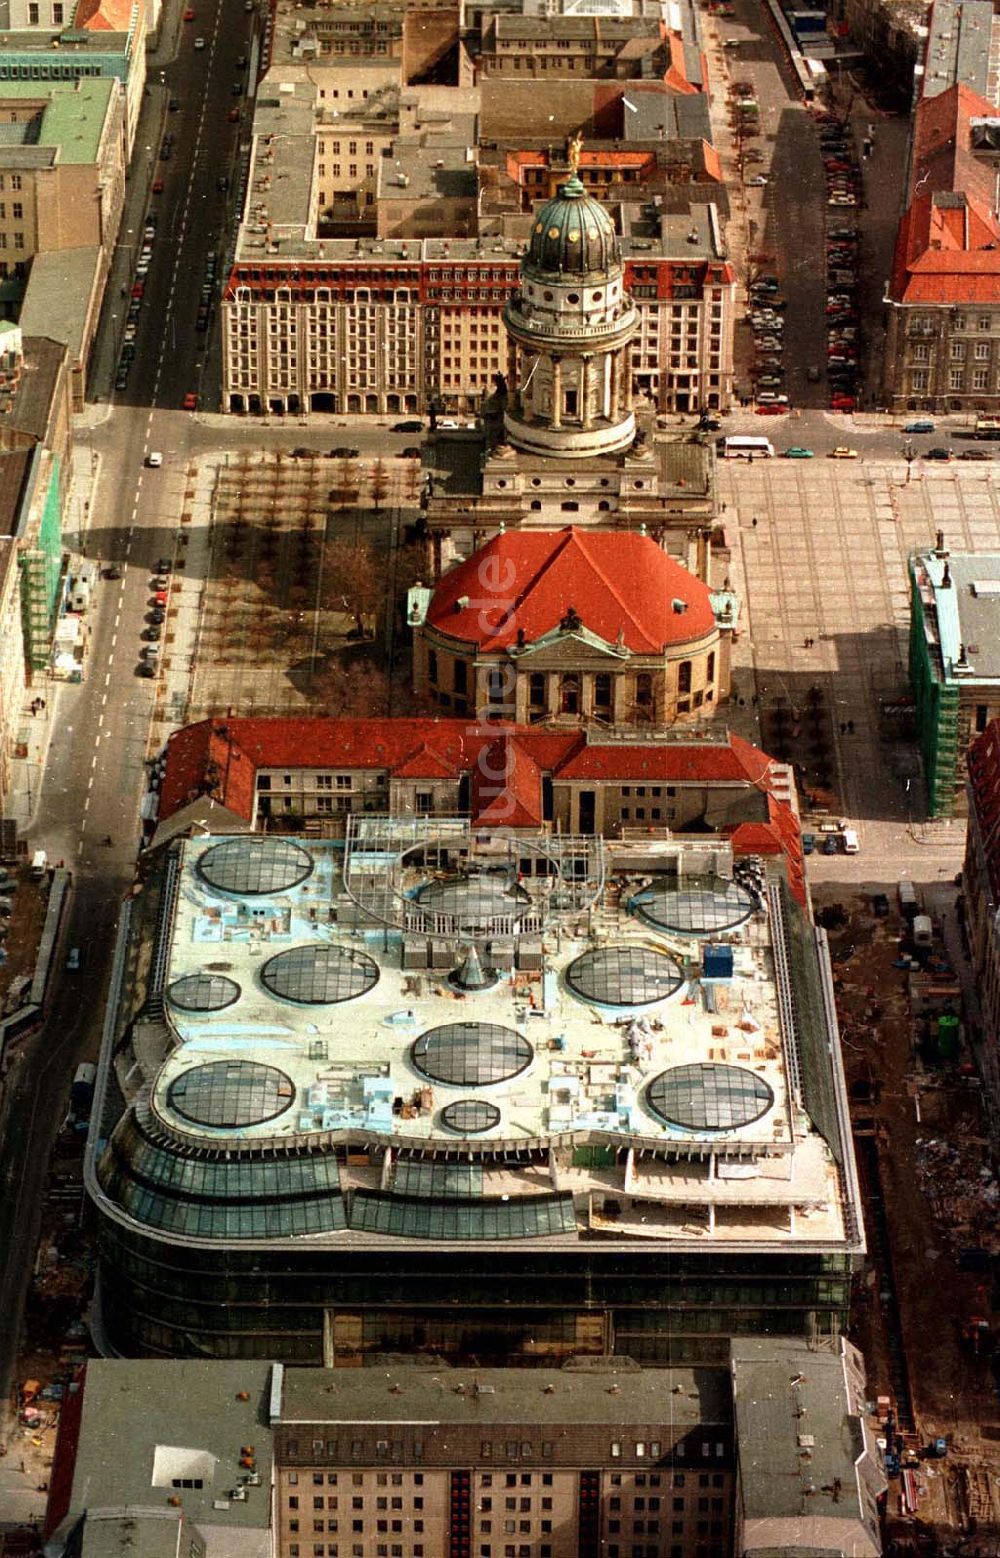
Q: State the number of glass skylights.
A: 10